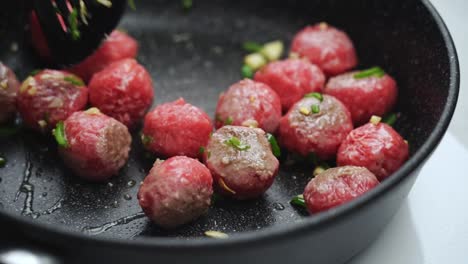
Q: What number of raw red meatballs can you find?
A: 15